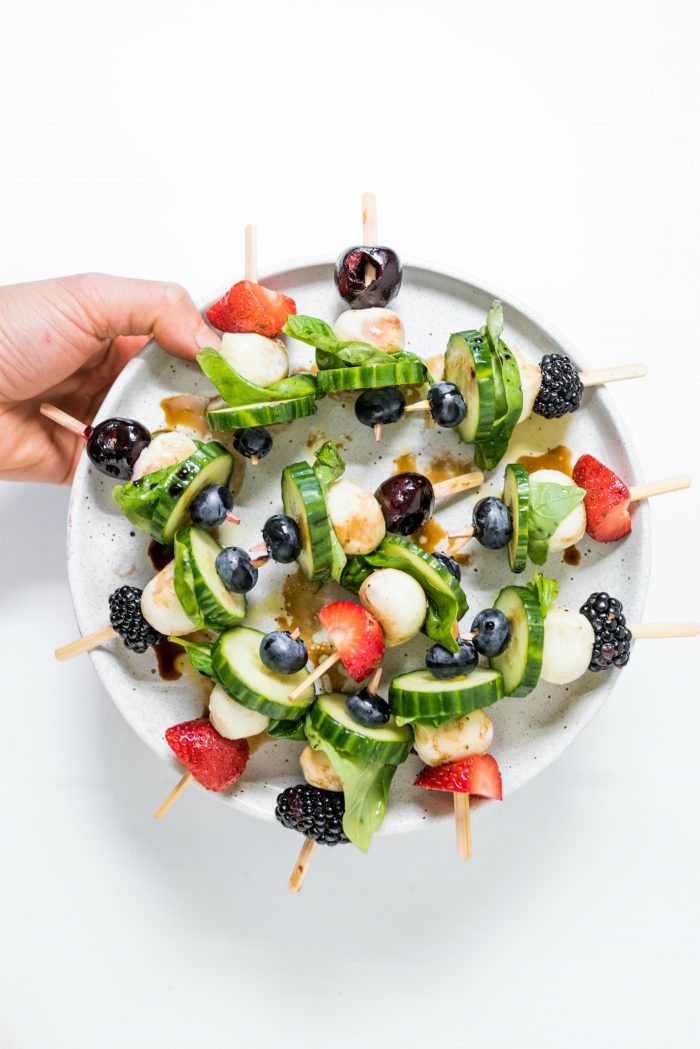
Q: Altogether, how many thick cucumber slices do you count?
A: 12